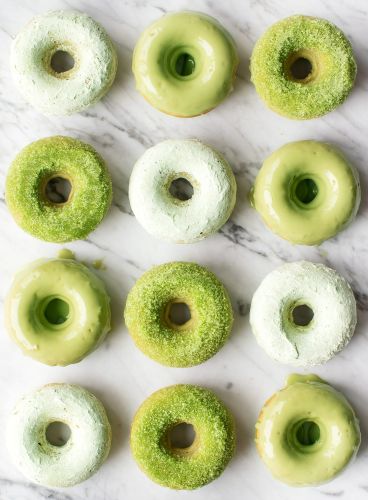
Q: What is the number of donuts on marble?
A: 12